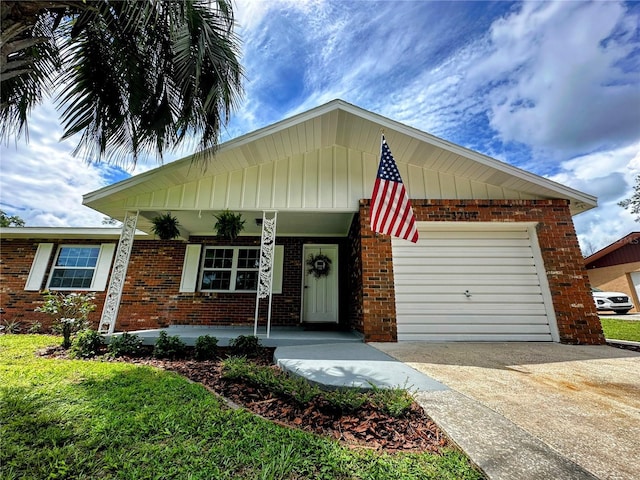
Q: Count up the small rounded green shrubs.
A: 5